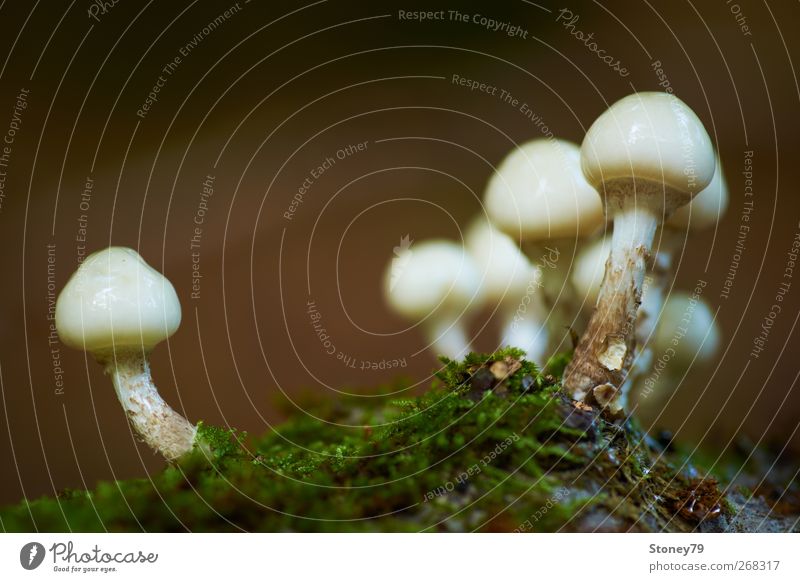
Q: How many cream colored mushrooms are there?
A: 8